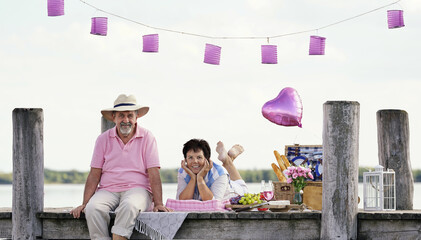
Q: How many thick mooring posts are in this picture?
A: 4